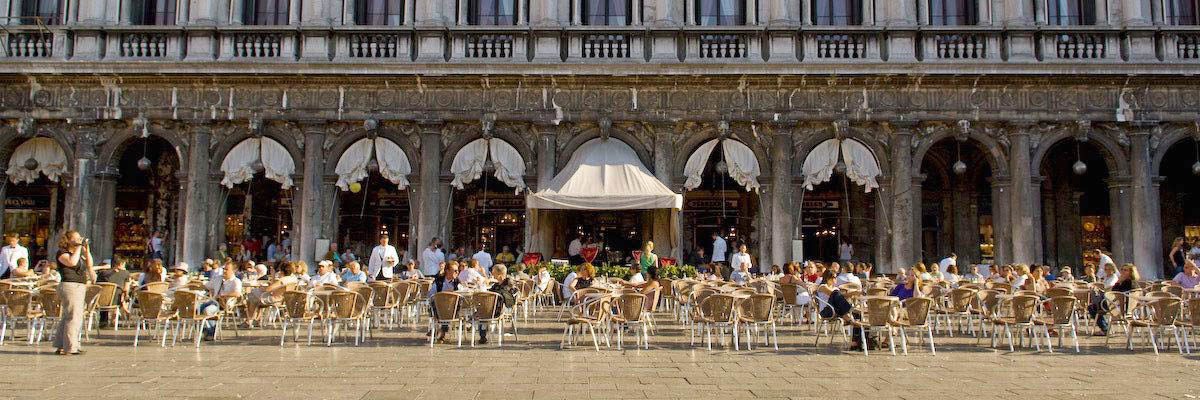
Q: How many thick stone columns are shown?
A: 10